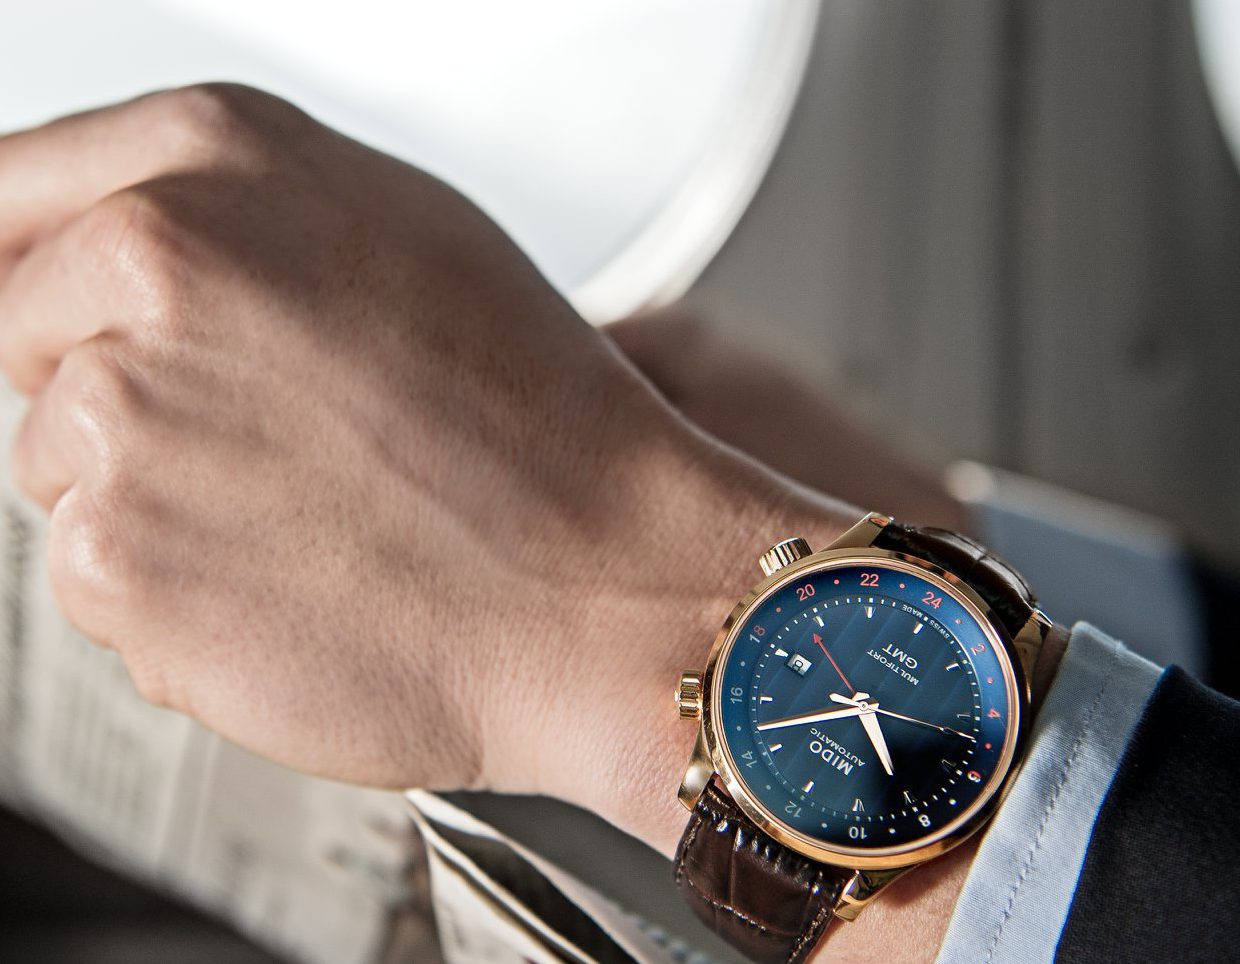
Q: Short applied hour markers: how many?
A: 12